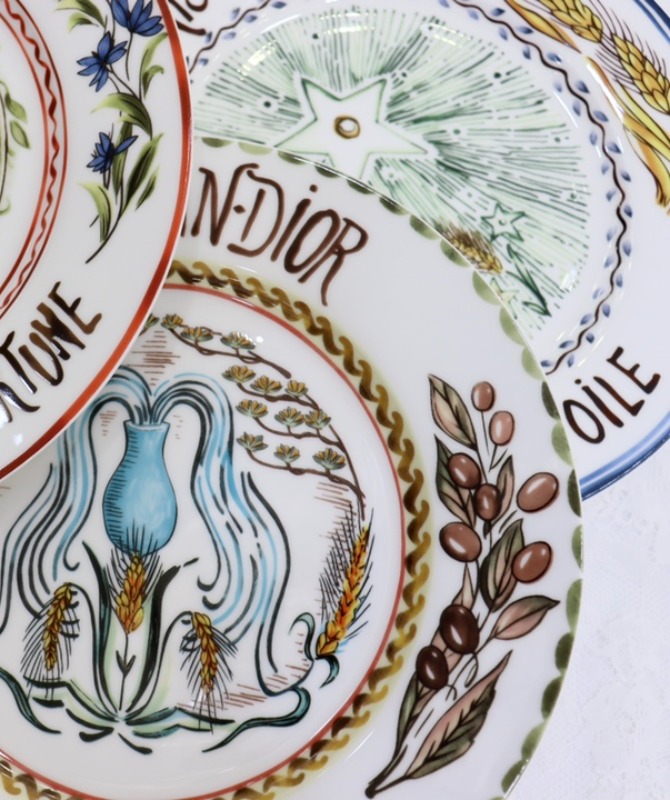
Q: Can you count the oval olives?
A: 9